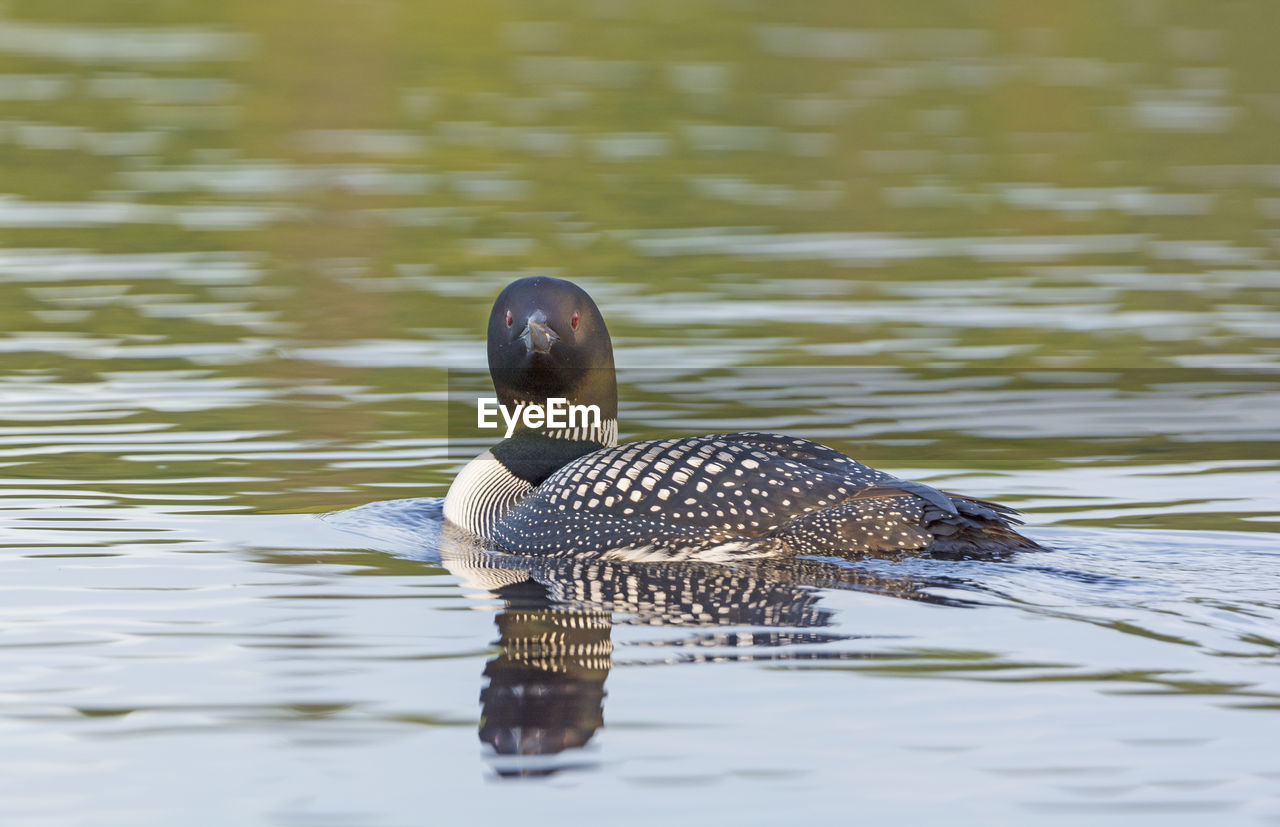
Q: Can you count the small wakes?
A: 2